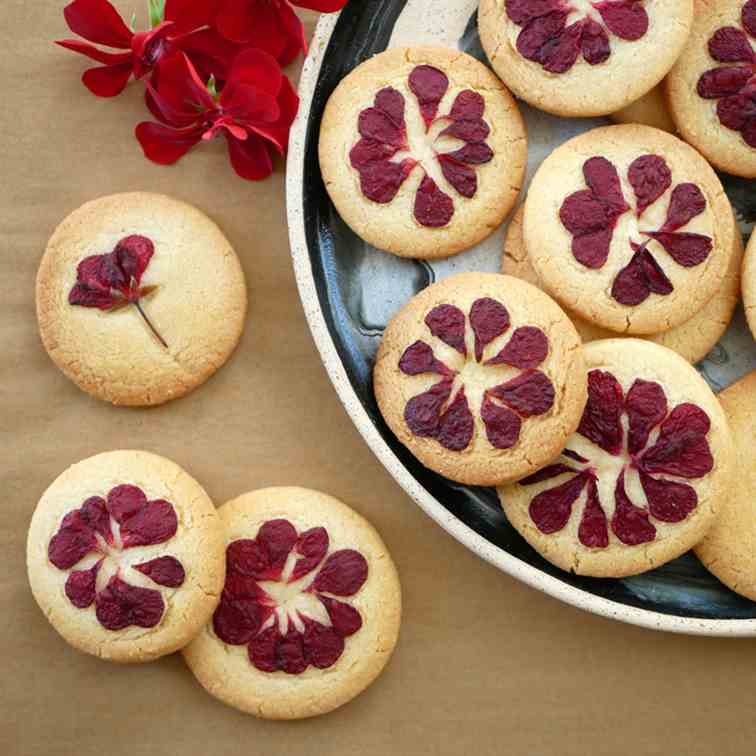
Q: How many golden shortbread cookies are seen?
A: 13